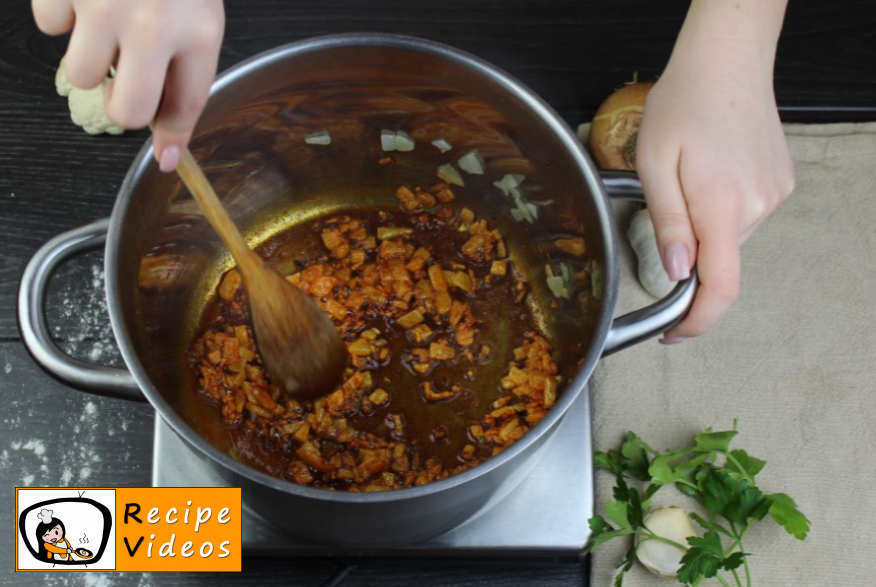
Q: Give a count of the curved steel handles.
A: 2